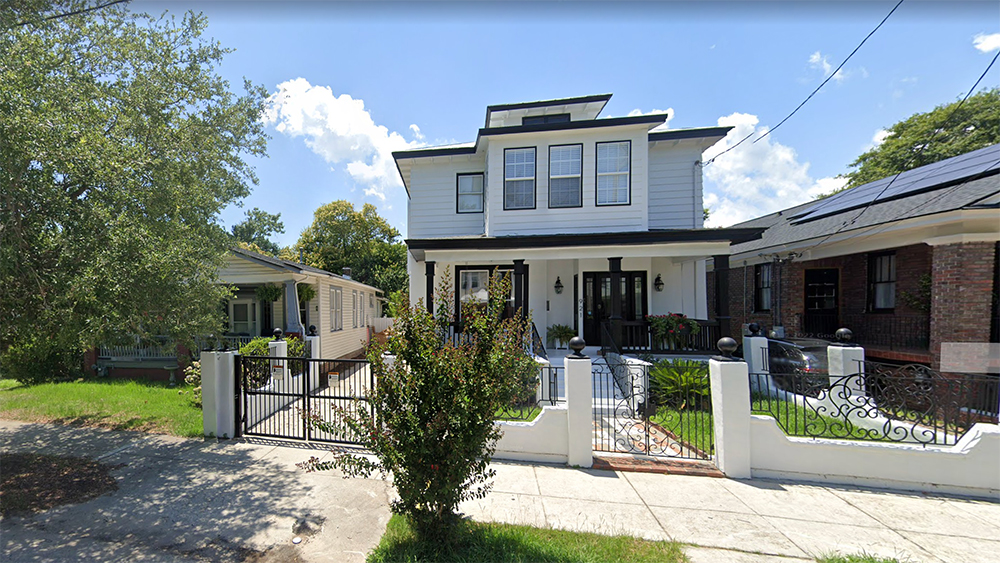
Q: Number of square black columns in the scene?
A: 4